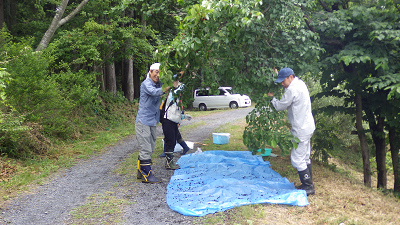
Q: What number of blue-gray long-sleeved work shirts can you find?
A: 1